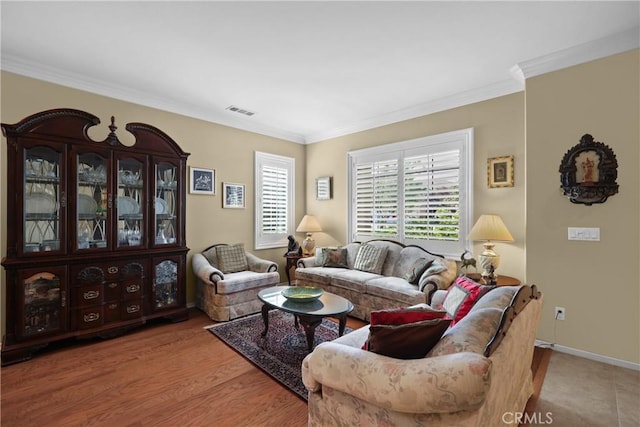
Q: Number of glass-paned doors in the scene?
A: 6